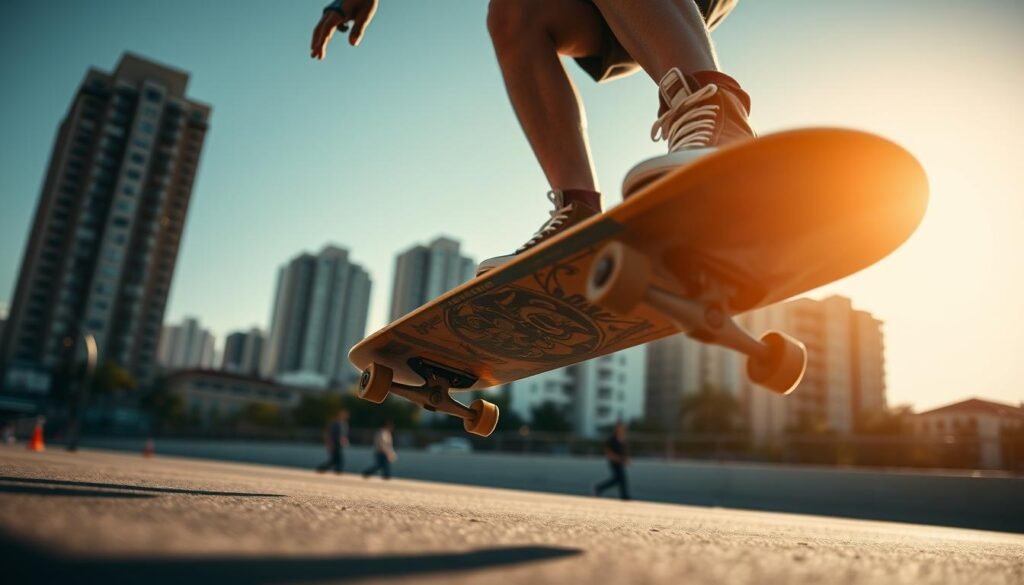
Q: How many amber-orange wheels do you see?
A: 4